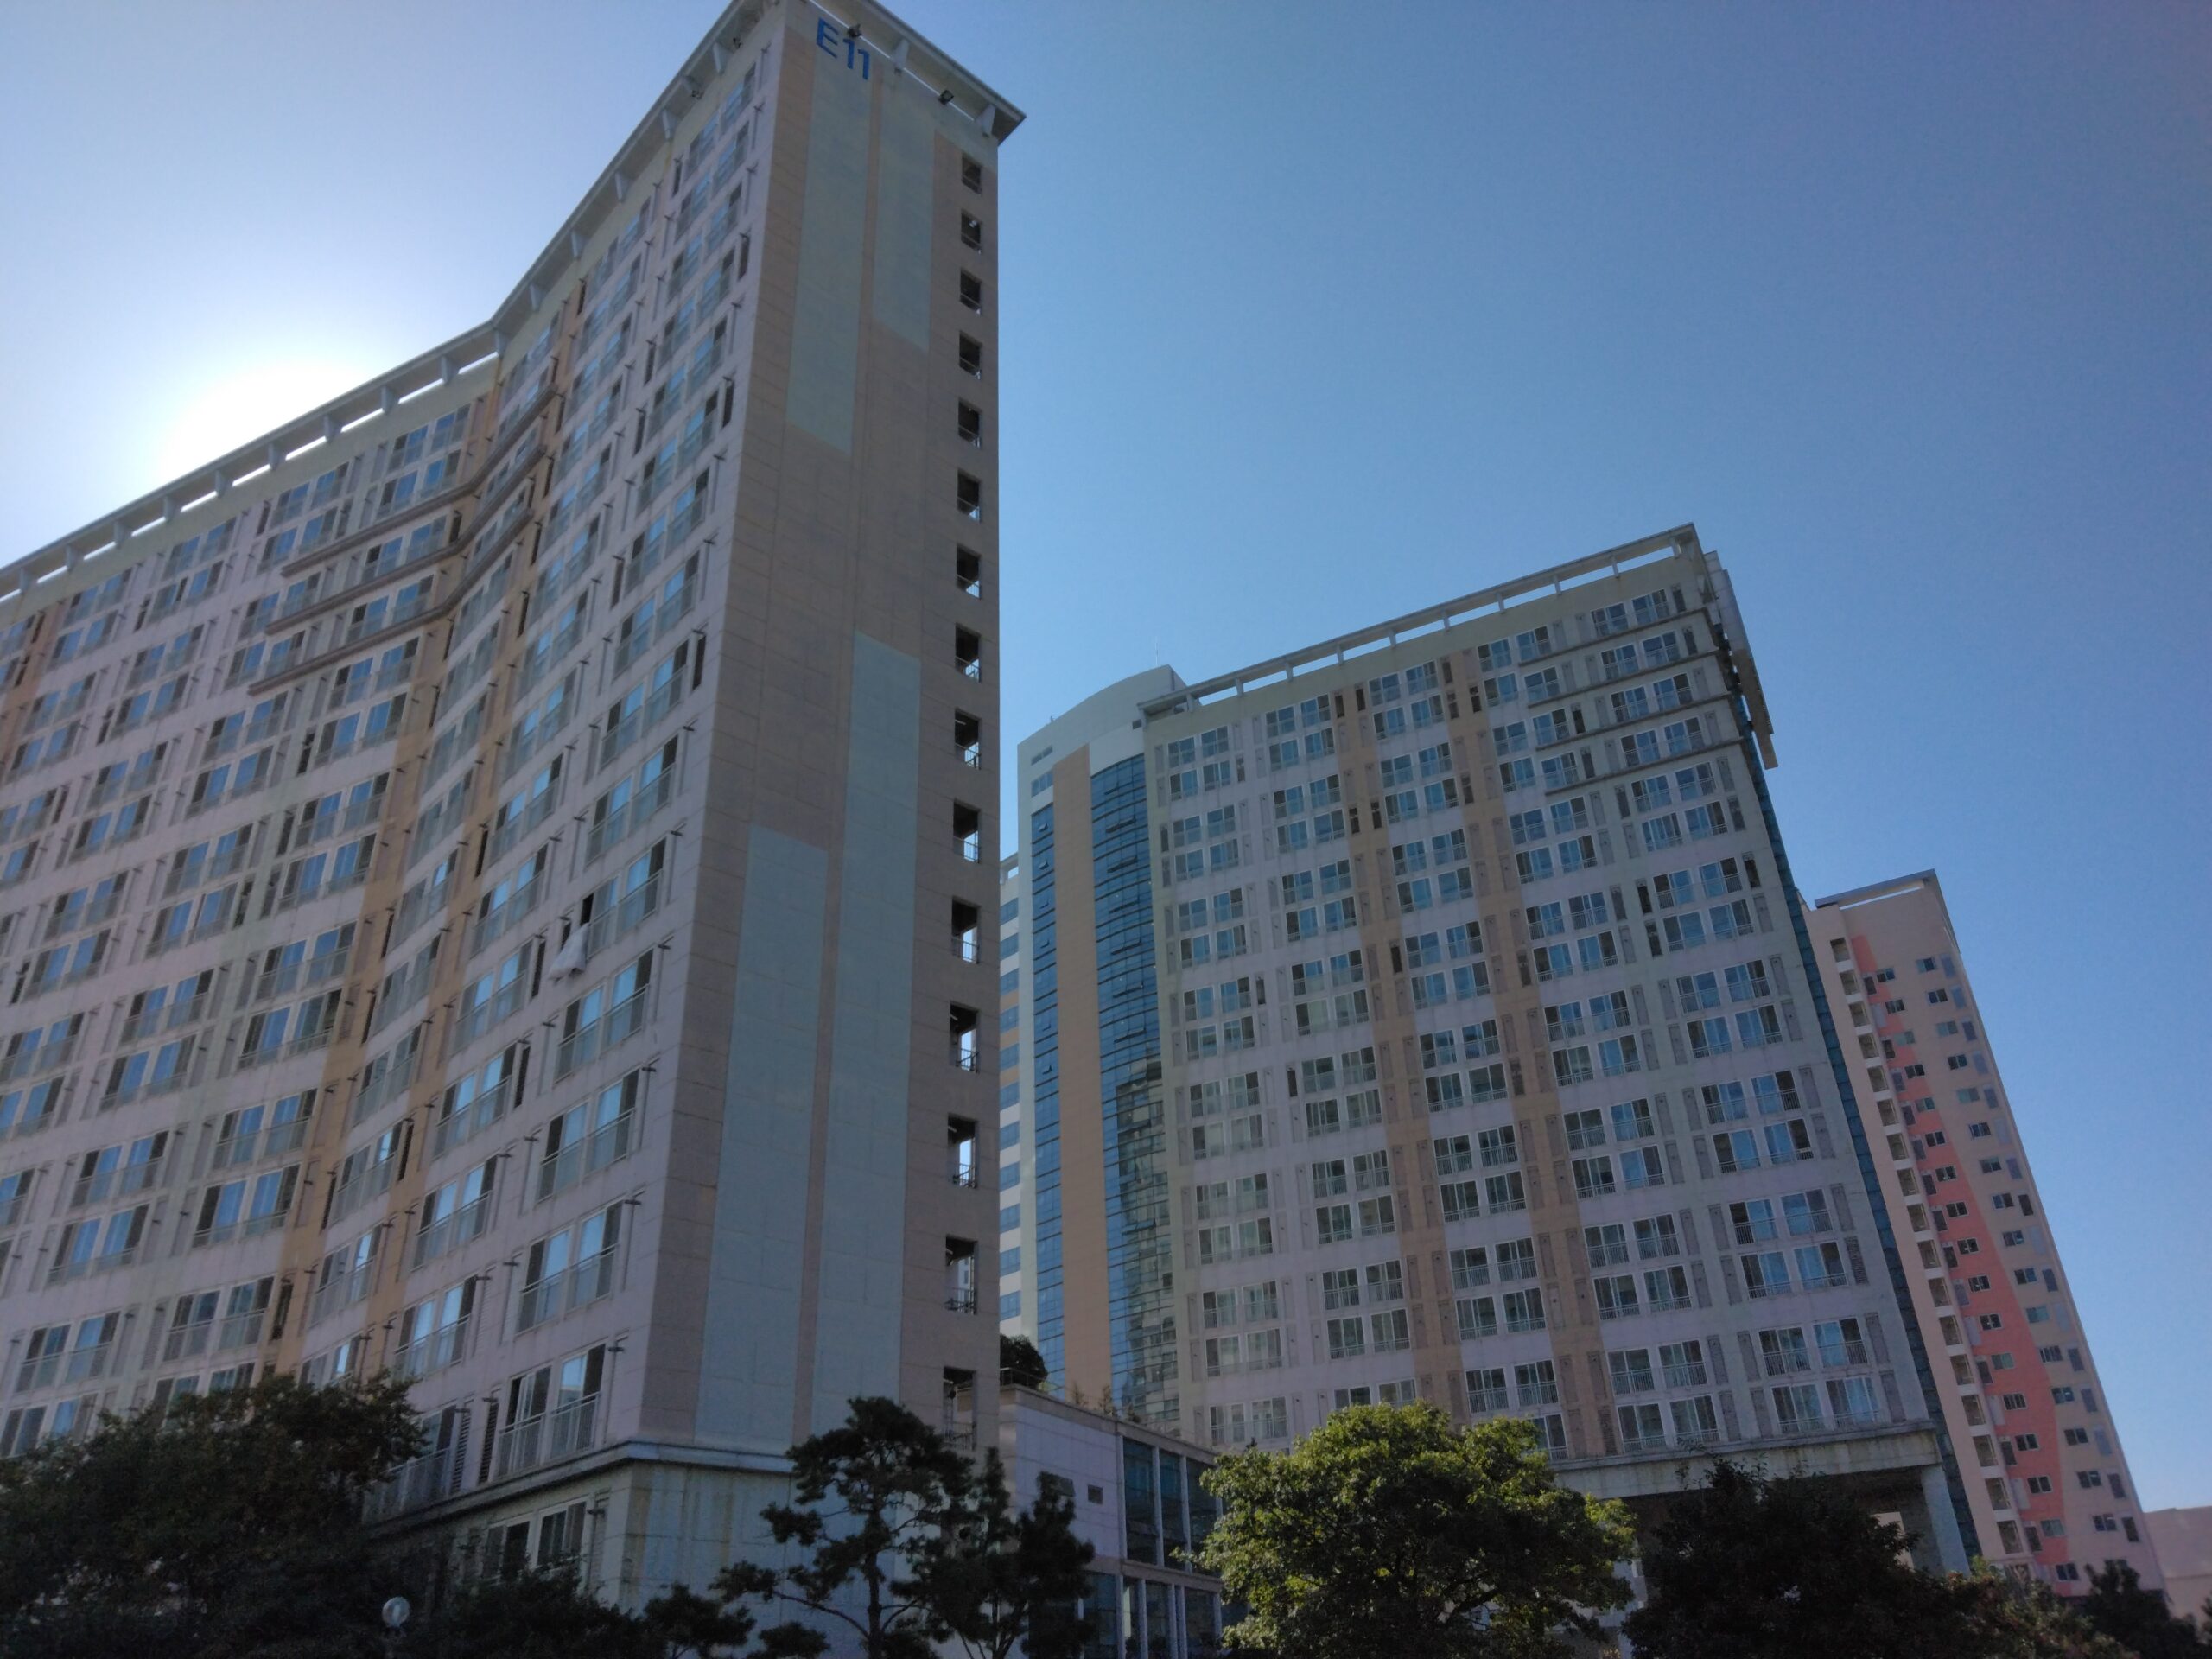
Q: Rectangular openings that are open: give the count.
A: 15